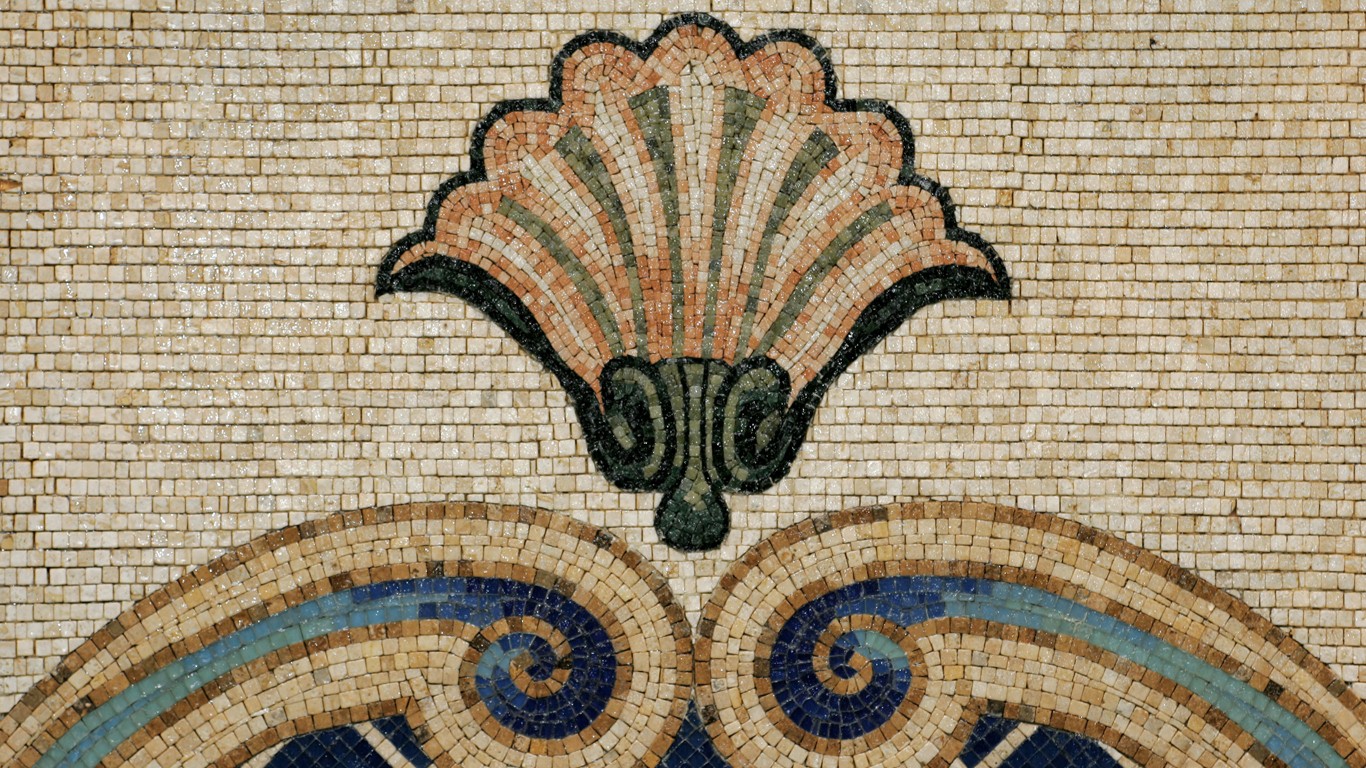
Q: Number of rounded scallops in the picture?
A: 9